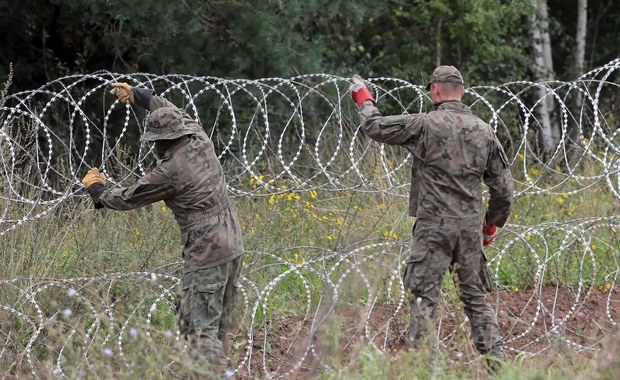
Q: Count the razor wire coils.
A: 2